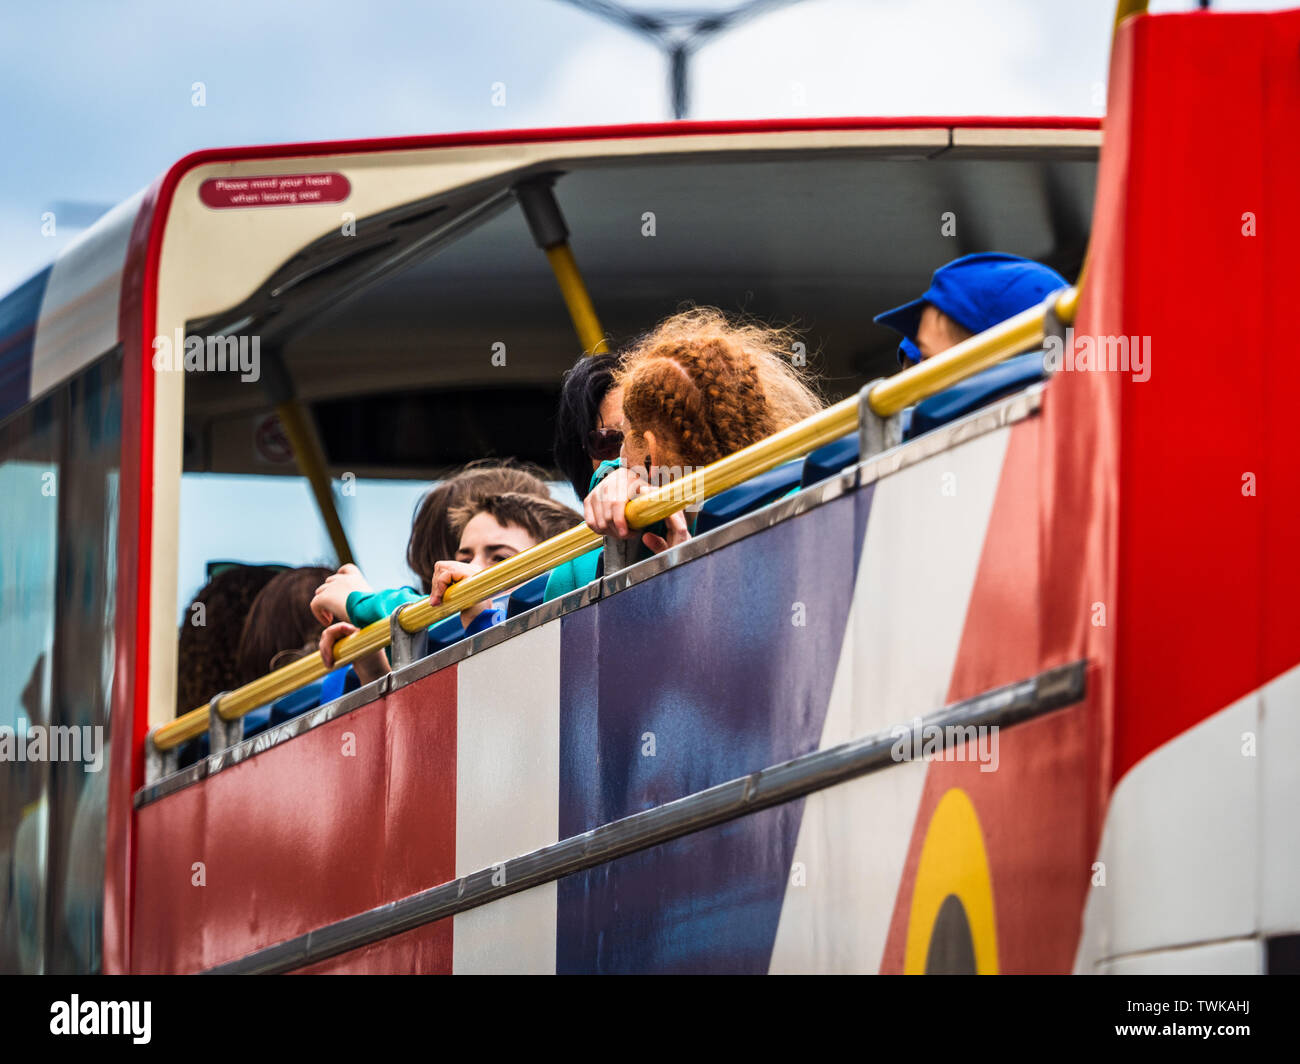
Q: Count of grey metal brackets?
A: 6